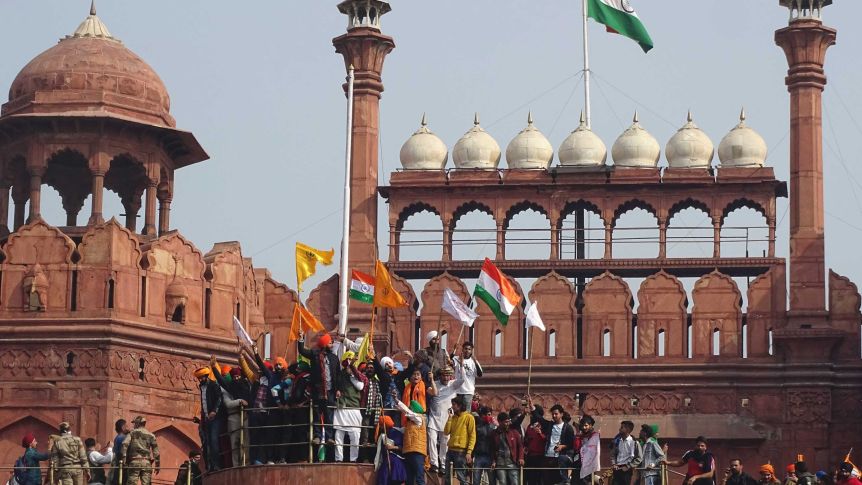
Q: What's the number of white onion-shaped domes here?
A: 7